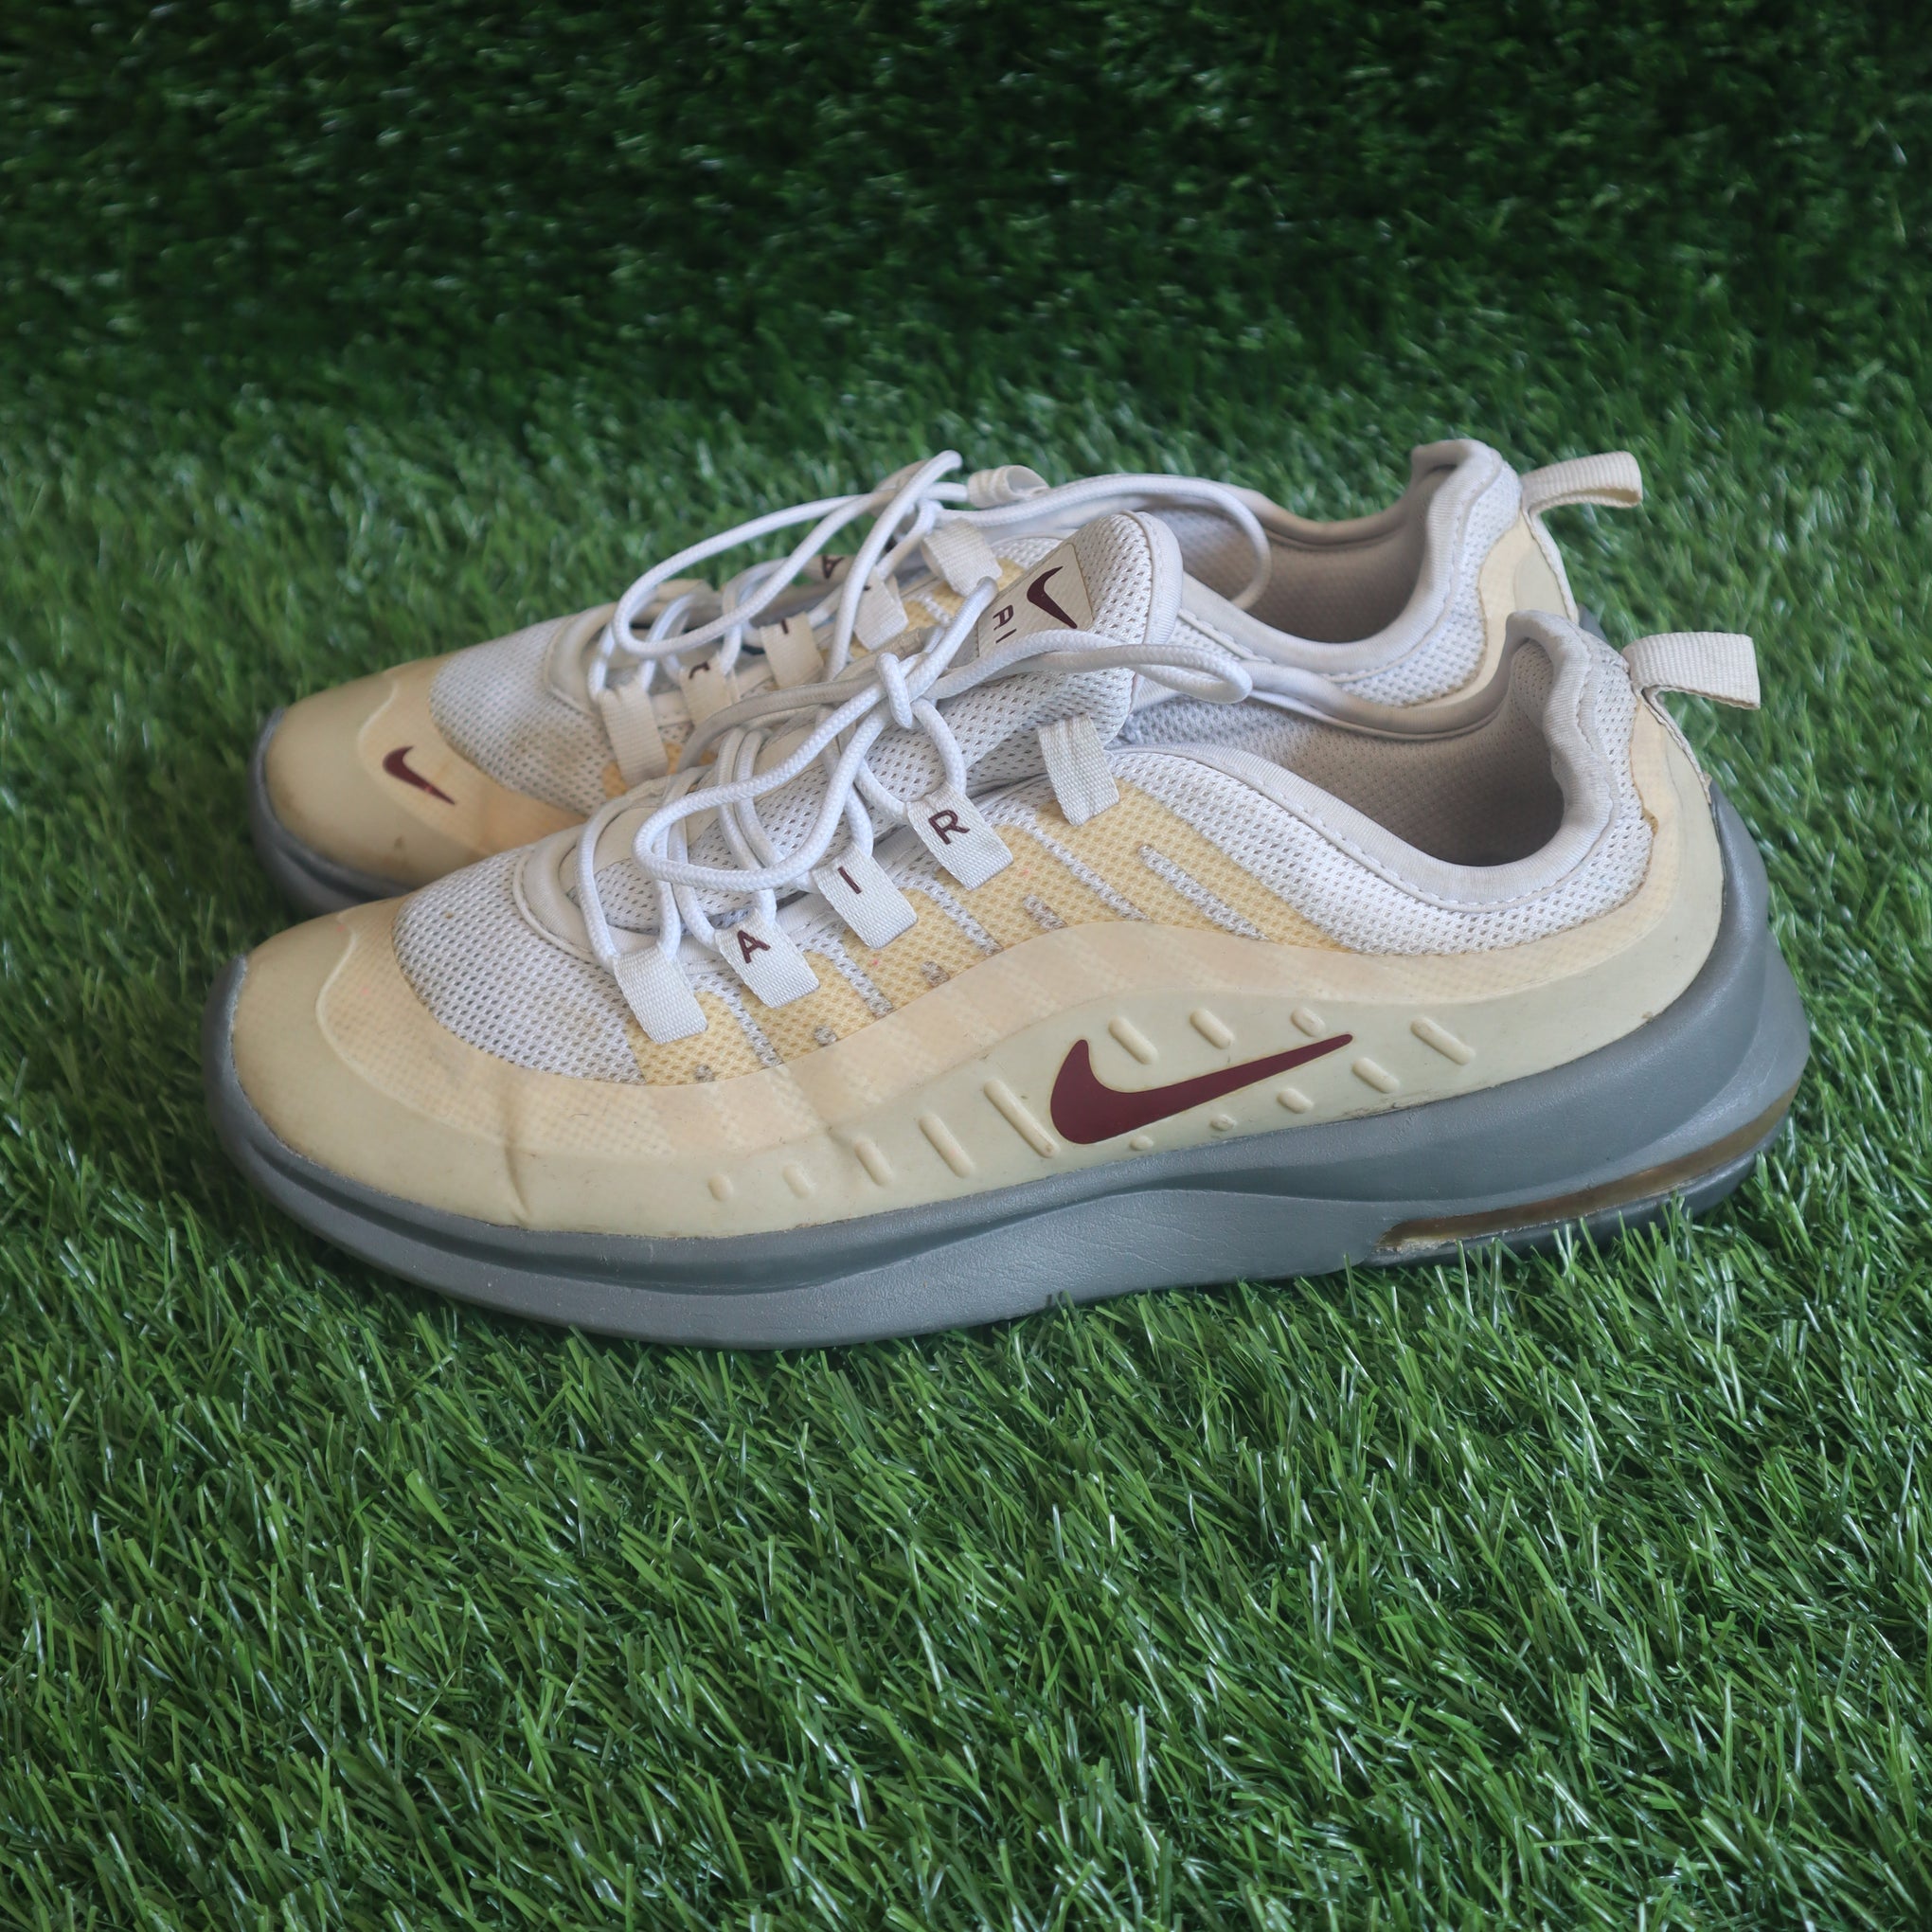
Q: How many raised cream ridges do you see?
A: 13